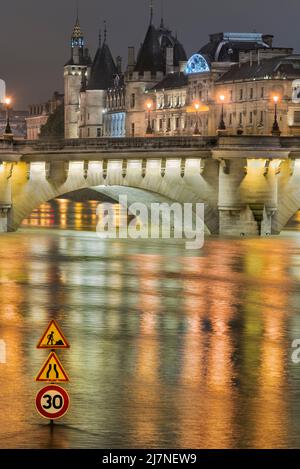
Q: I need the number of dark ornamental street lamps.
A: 5